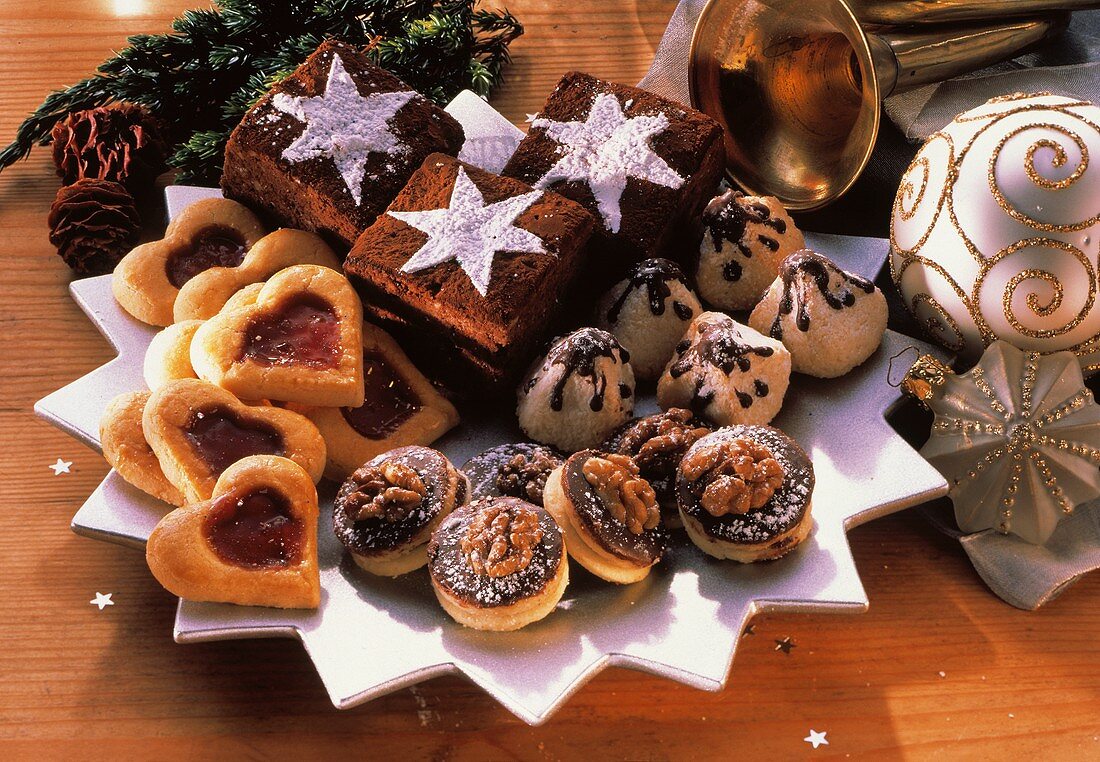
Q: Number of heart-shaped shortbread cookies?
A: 8